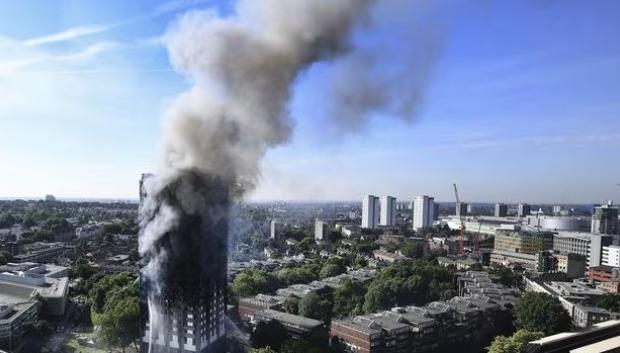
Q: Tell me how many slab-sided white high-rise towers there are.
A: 3